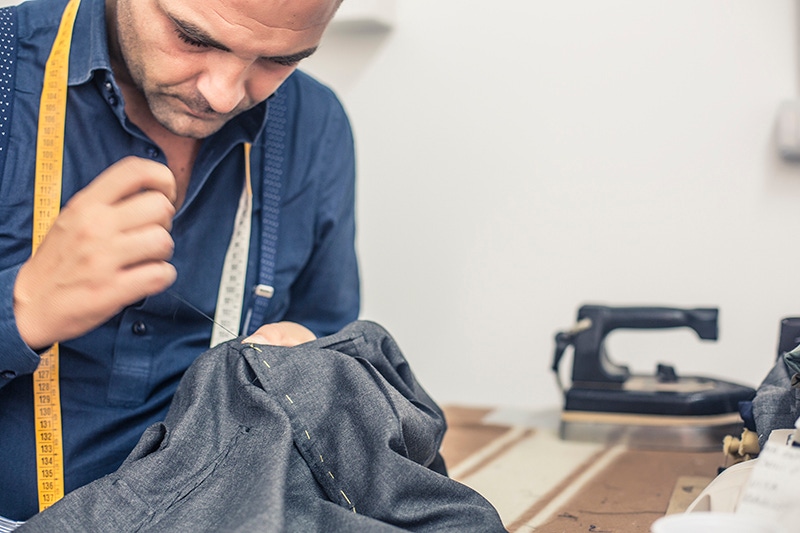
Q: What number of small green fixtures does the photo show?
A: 0